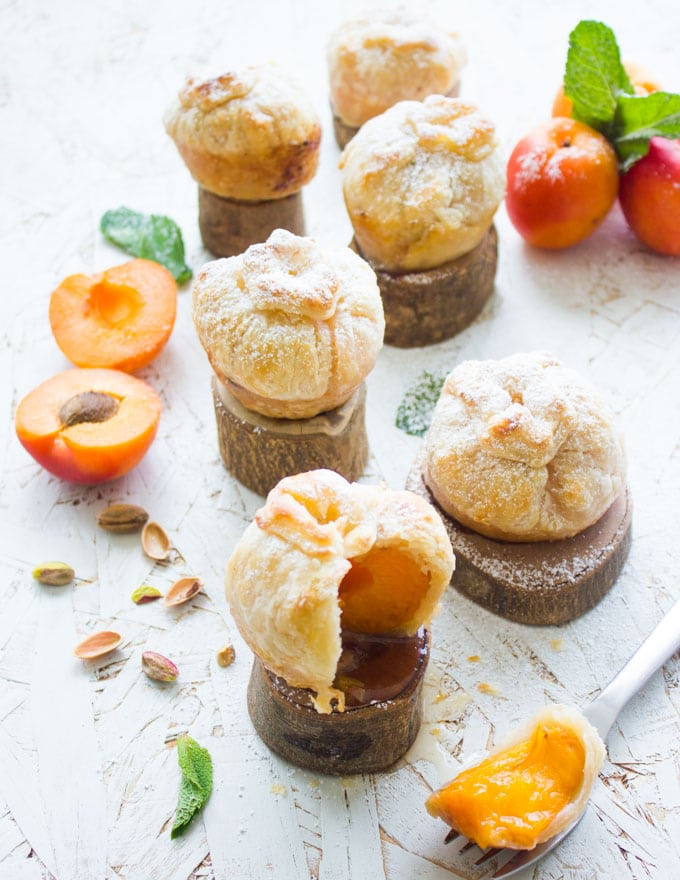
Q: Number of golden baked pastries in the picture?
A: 6